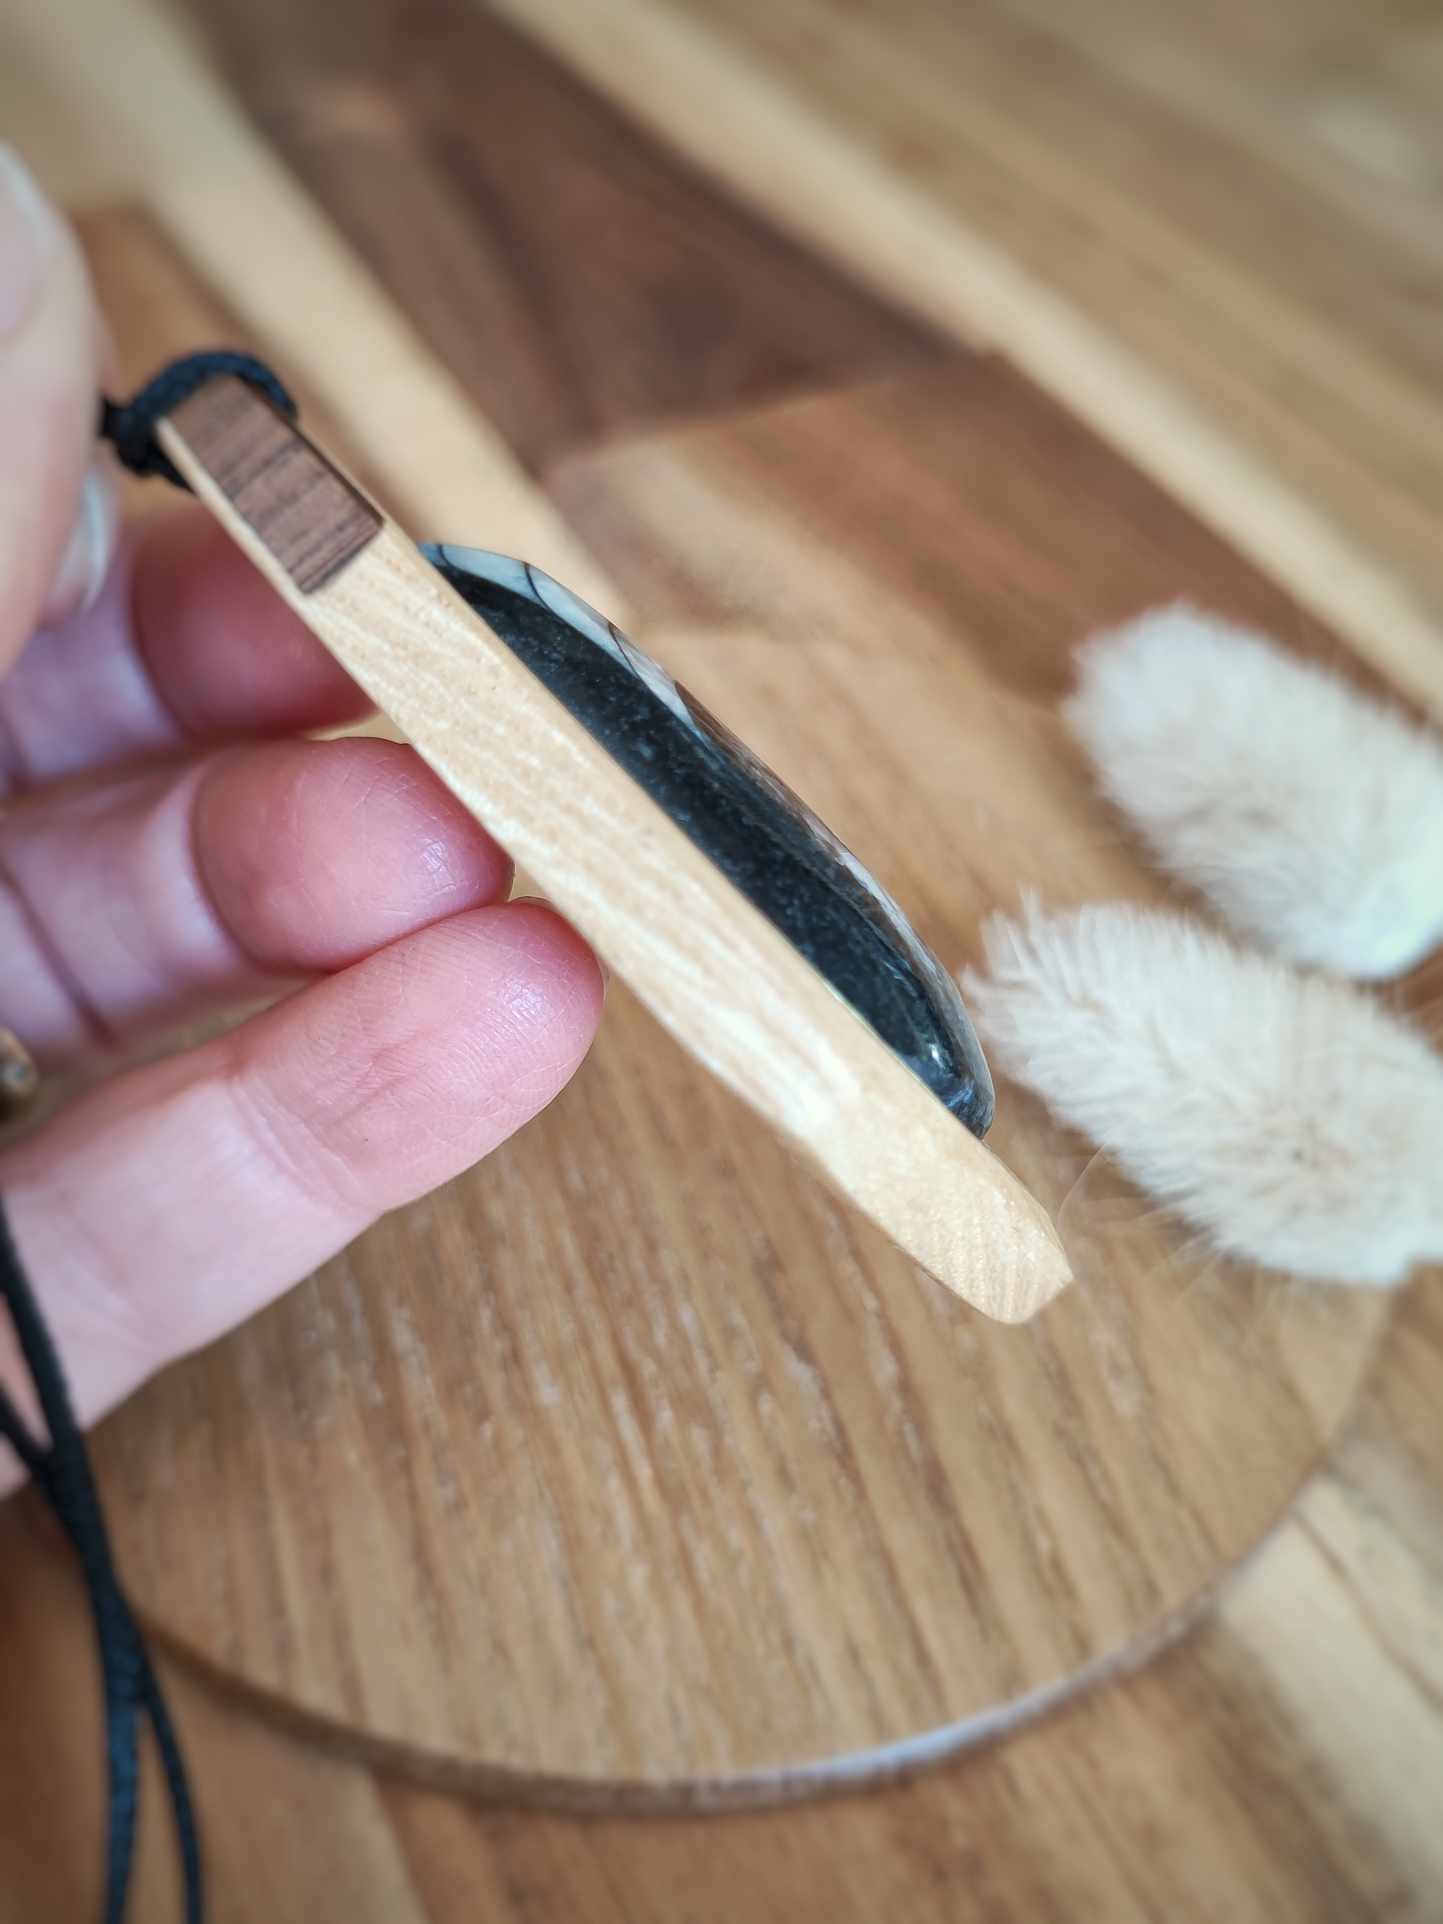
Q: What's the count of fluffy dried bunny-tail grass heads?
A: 2